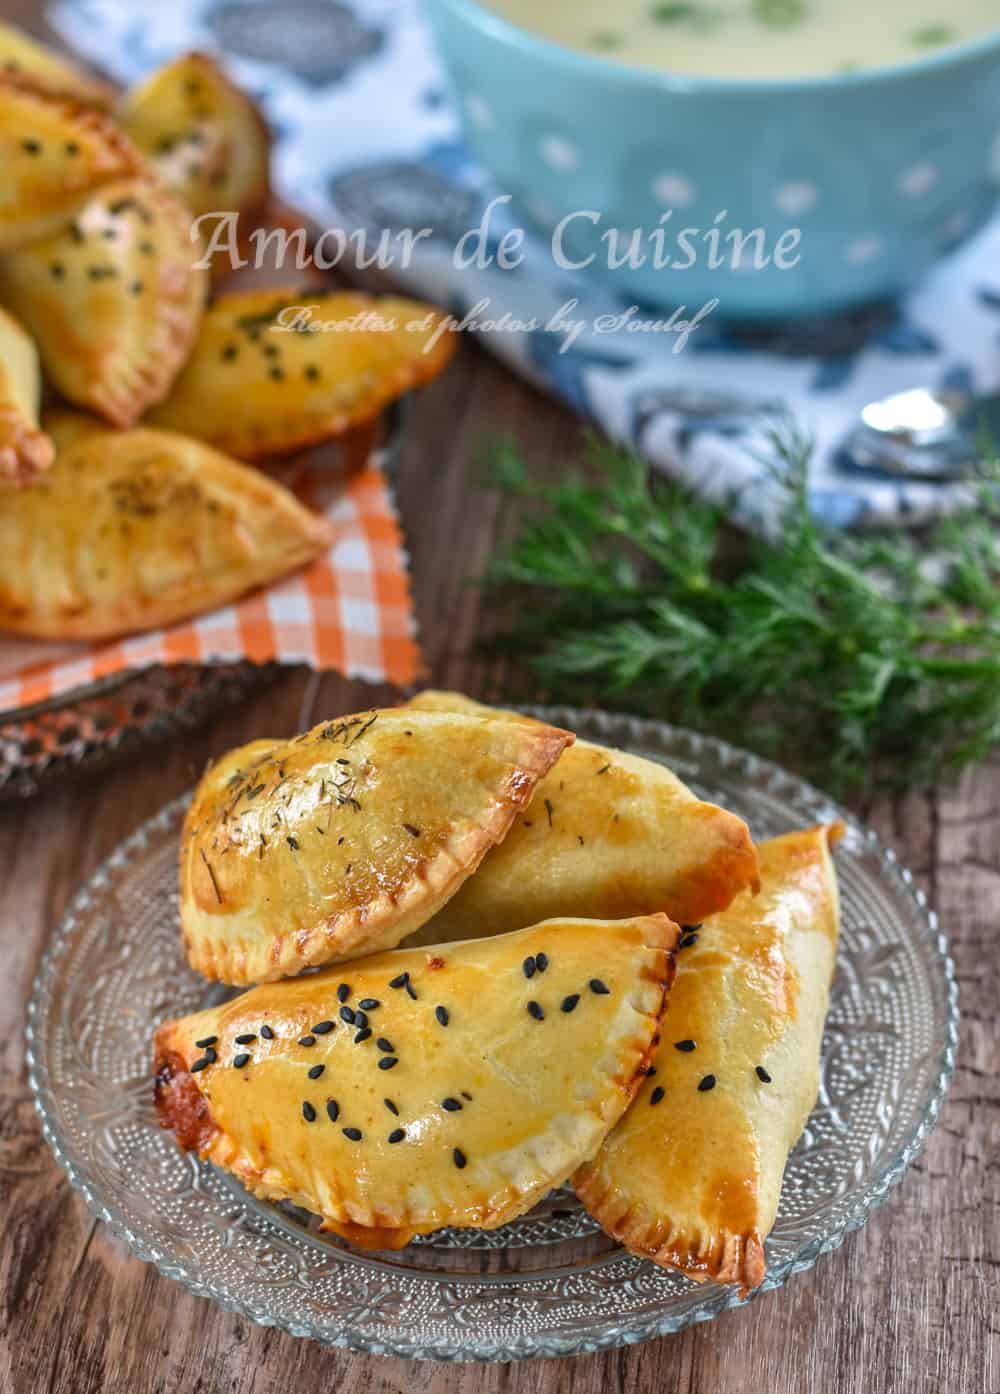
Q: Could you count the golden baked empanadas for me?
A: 11